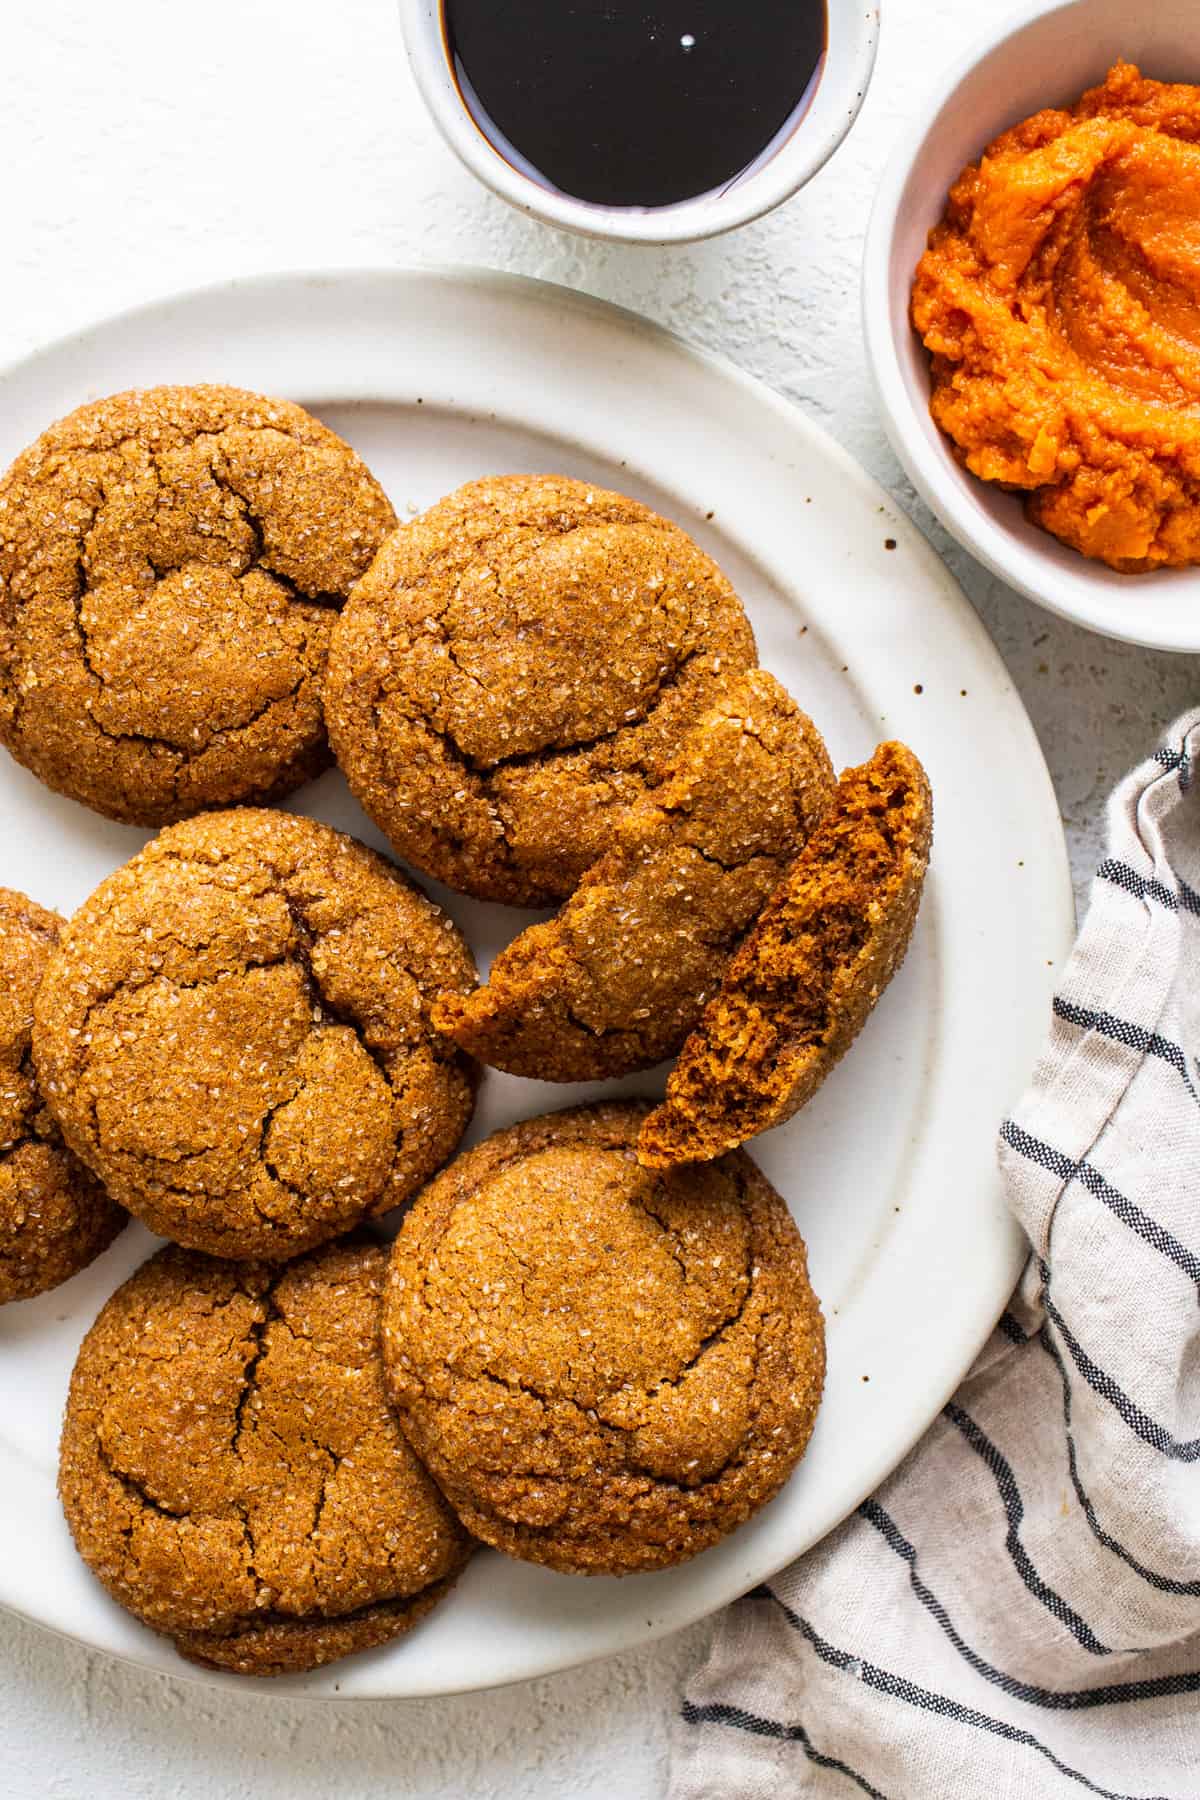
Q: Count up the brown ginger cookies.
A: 7